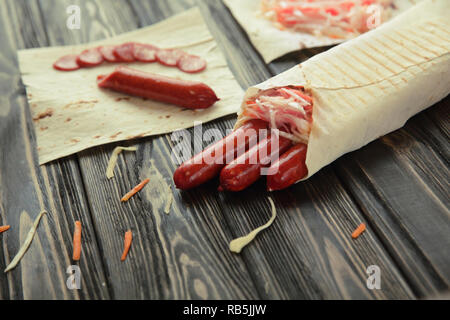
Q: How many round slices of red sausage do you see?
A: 7